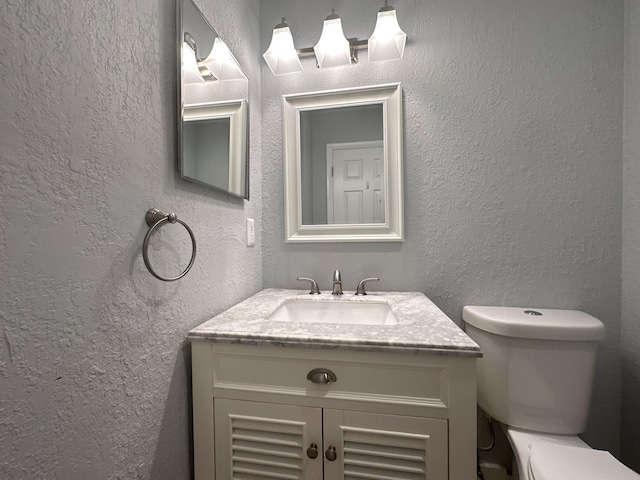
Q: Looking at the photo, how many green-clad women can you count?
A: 0